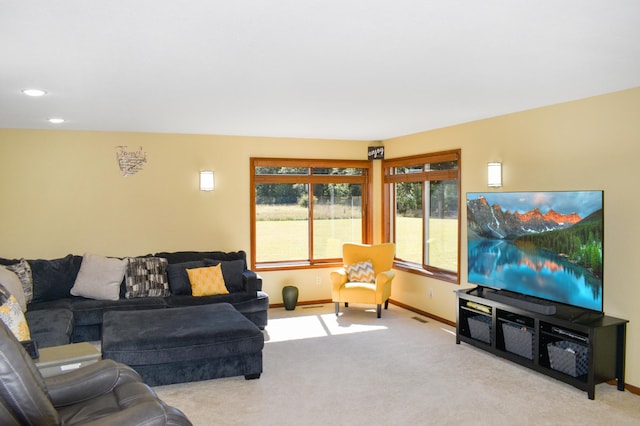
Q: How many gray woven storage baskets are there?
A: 3